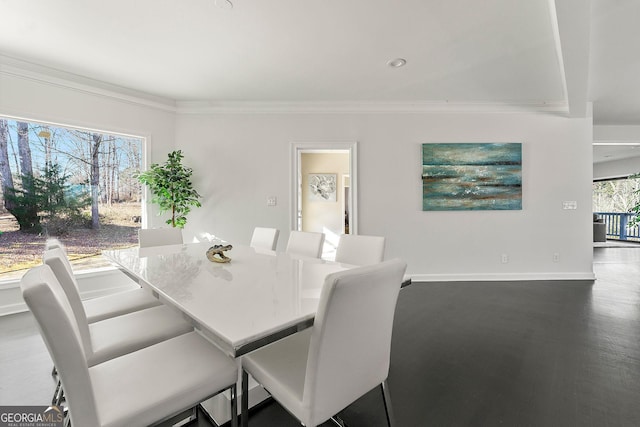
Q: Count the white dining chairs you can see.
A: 8